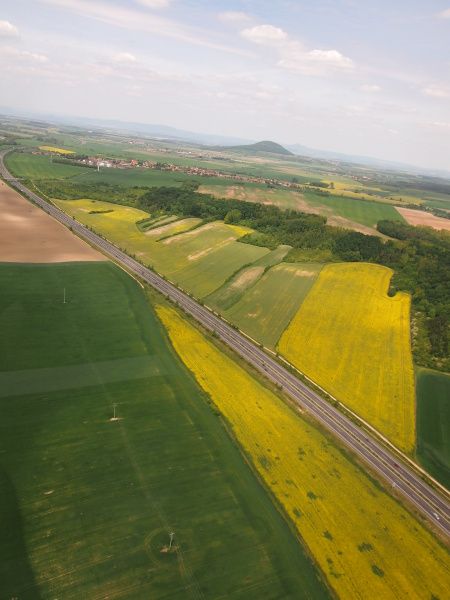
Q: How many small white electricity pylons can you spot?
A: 3